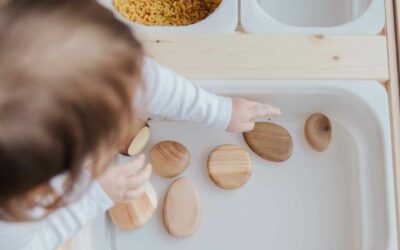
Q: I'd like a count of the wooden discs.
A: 7